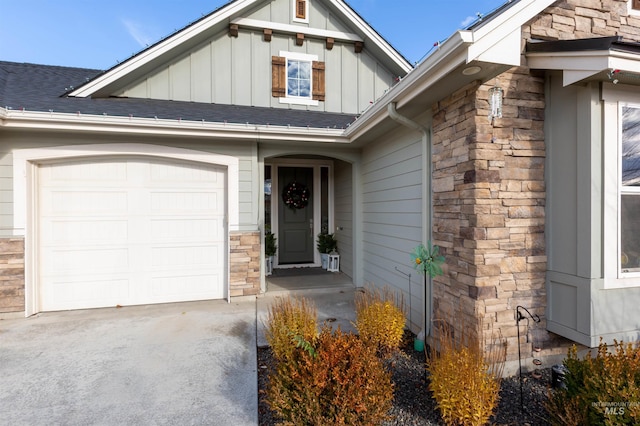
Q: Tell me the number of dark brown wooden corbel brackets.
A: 5